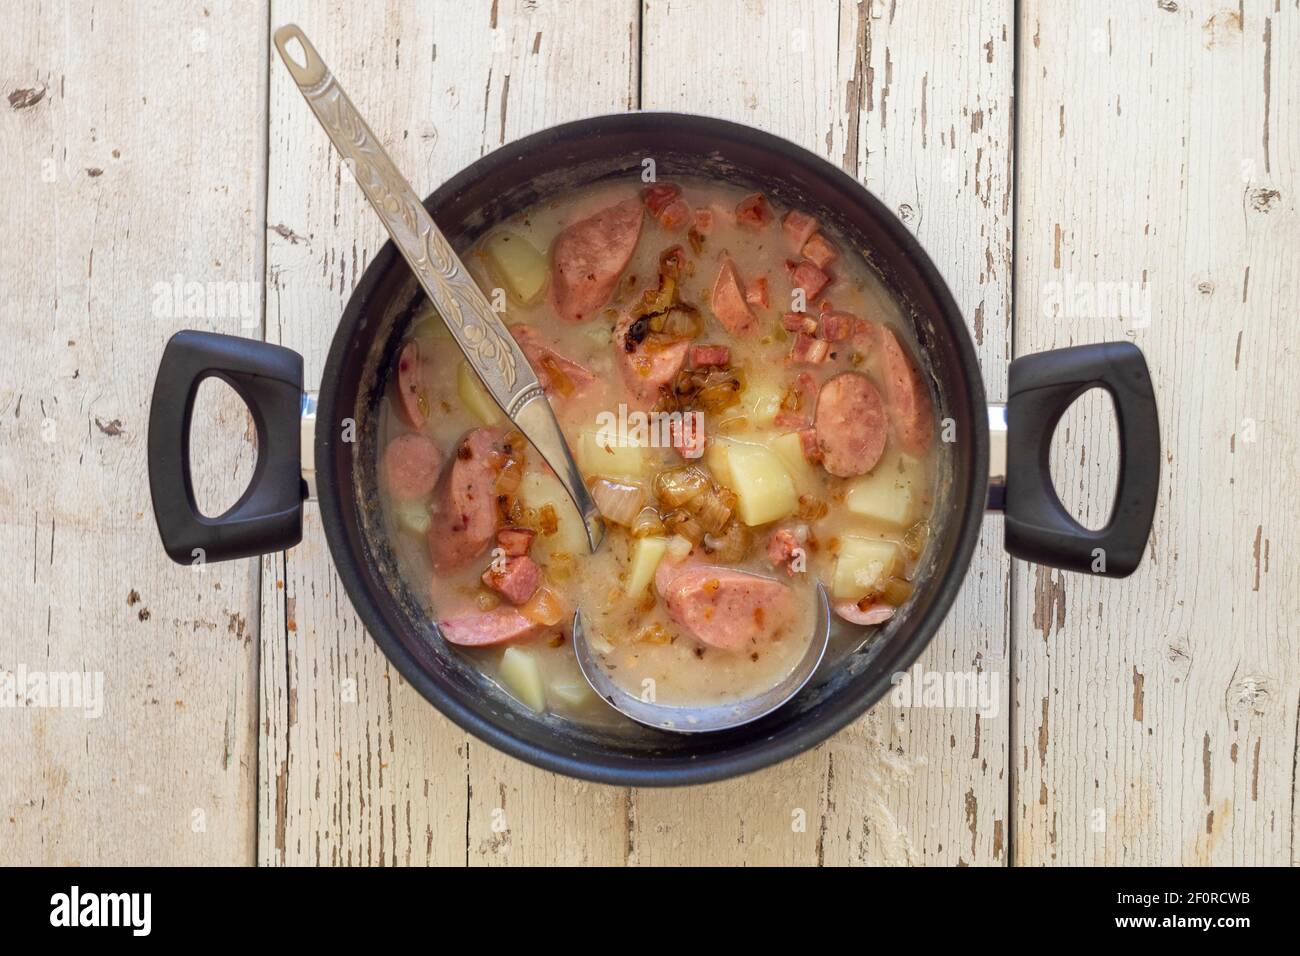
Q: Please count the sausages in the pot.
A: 12